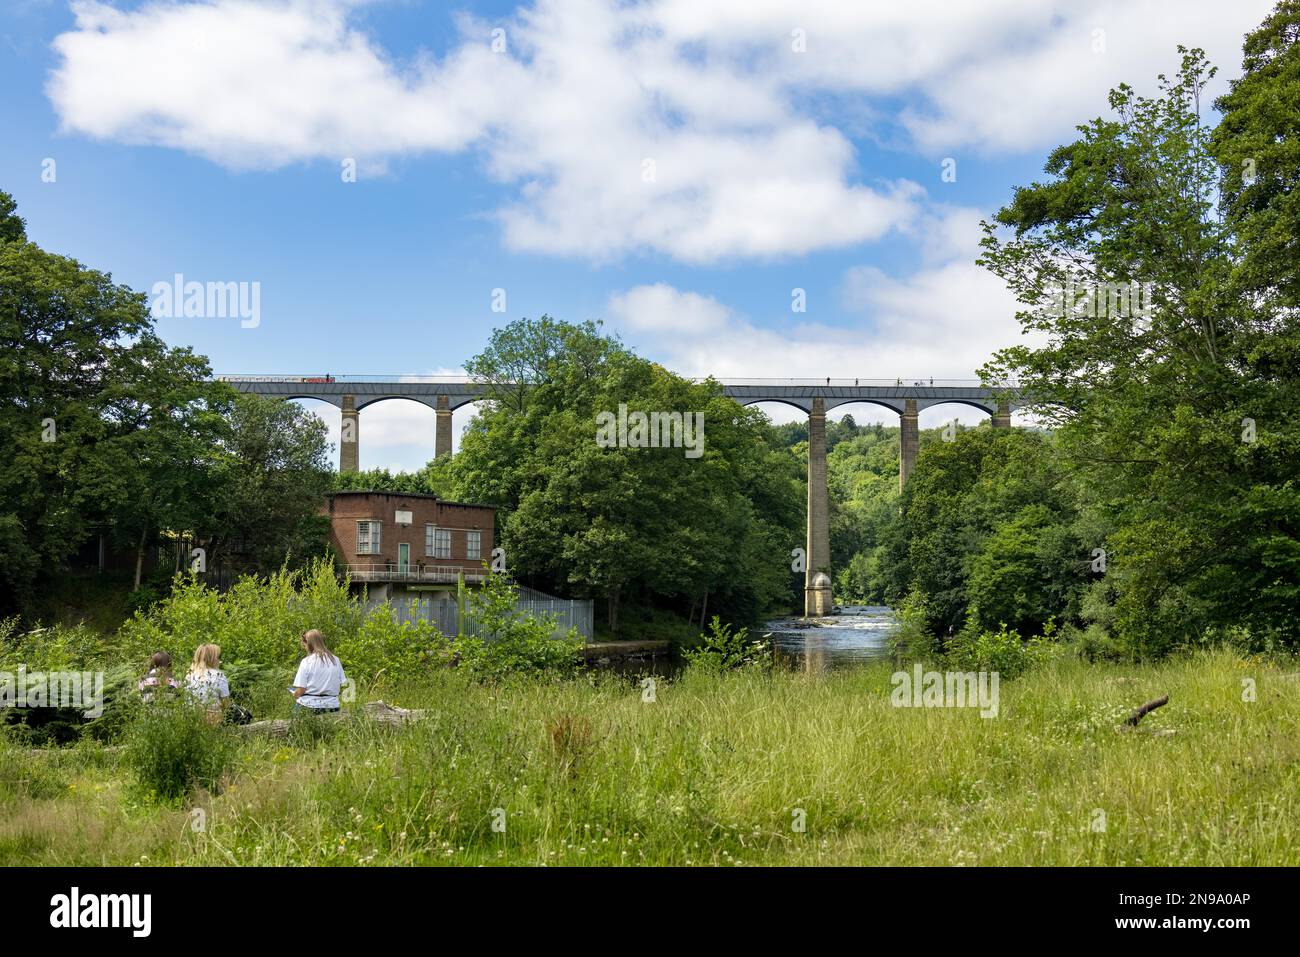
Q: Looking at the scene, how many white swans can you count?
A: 0